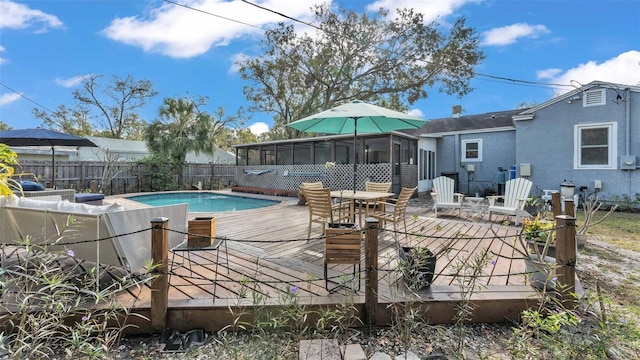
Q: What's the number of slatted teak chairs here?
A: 4